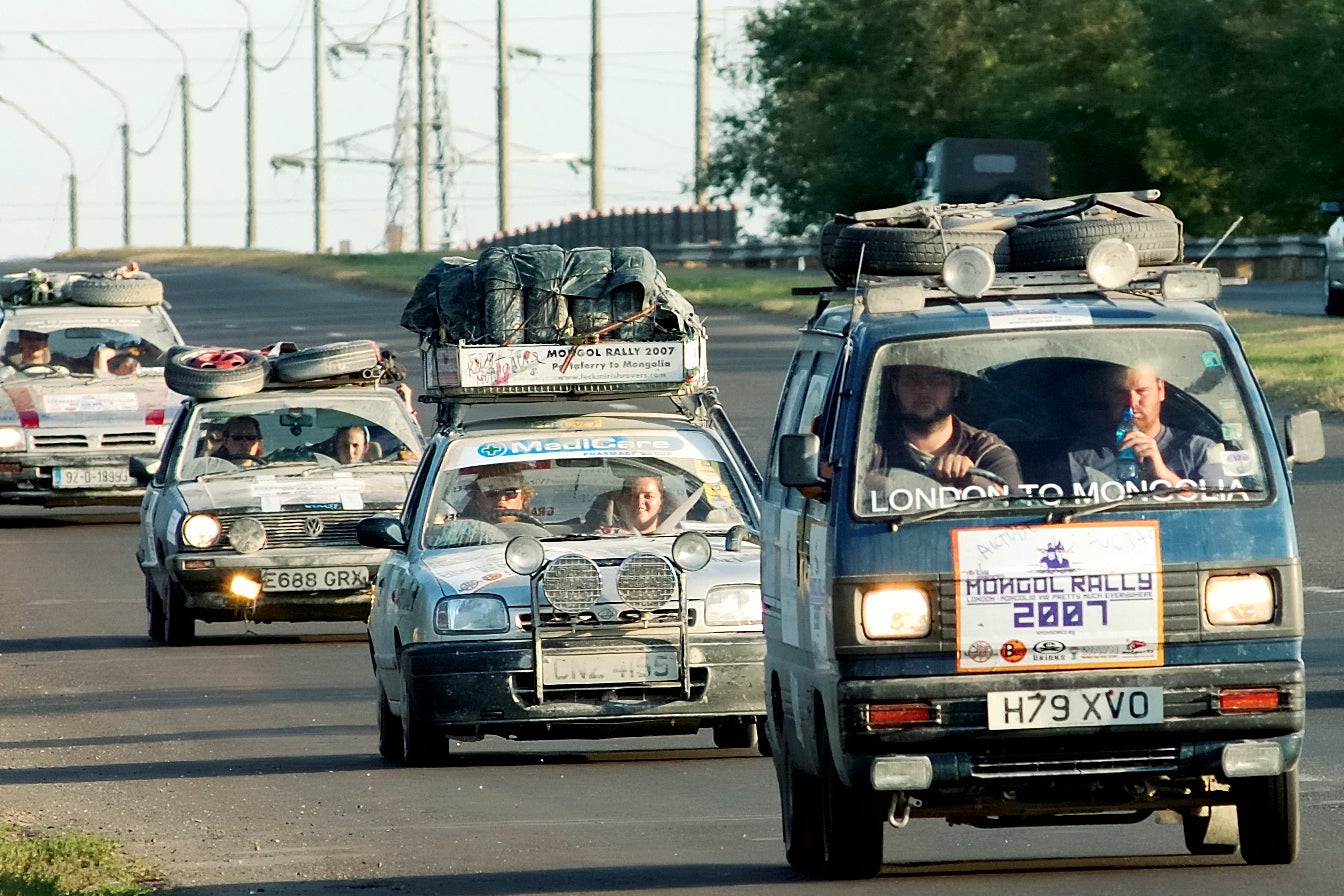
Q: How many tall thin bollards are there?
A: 9